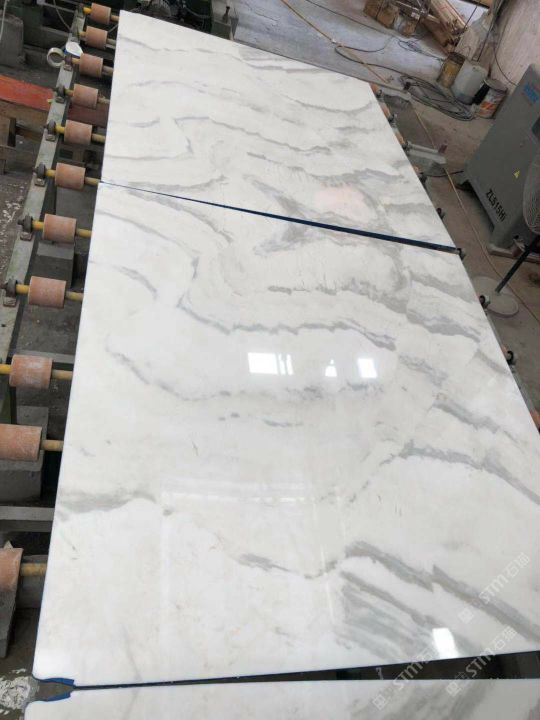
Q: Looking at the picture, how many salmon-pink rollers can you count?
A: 11